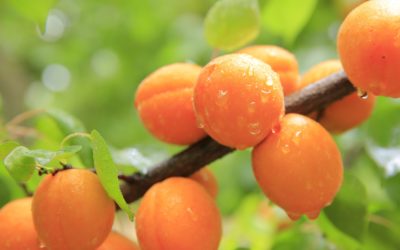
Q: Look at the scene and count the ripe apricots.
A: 11